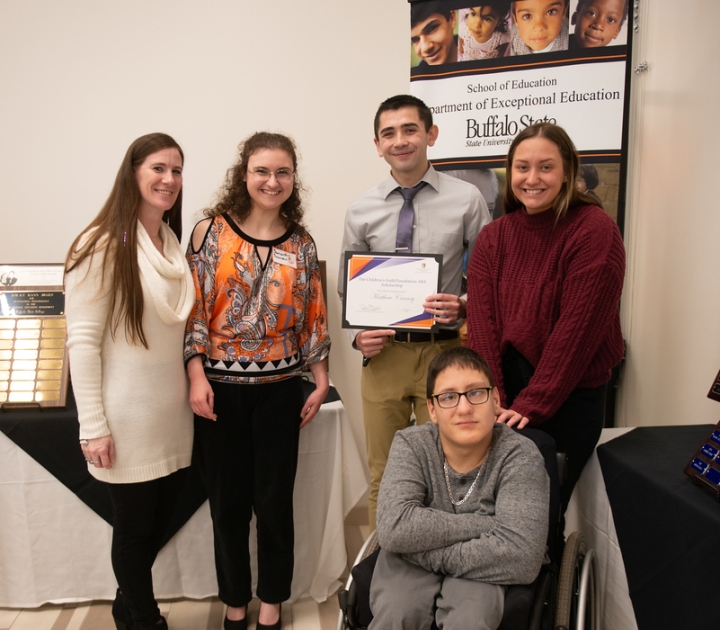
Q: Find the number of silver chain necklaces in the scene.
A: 1